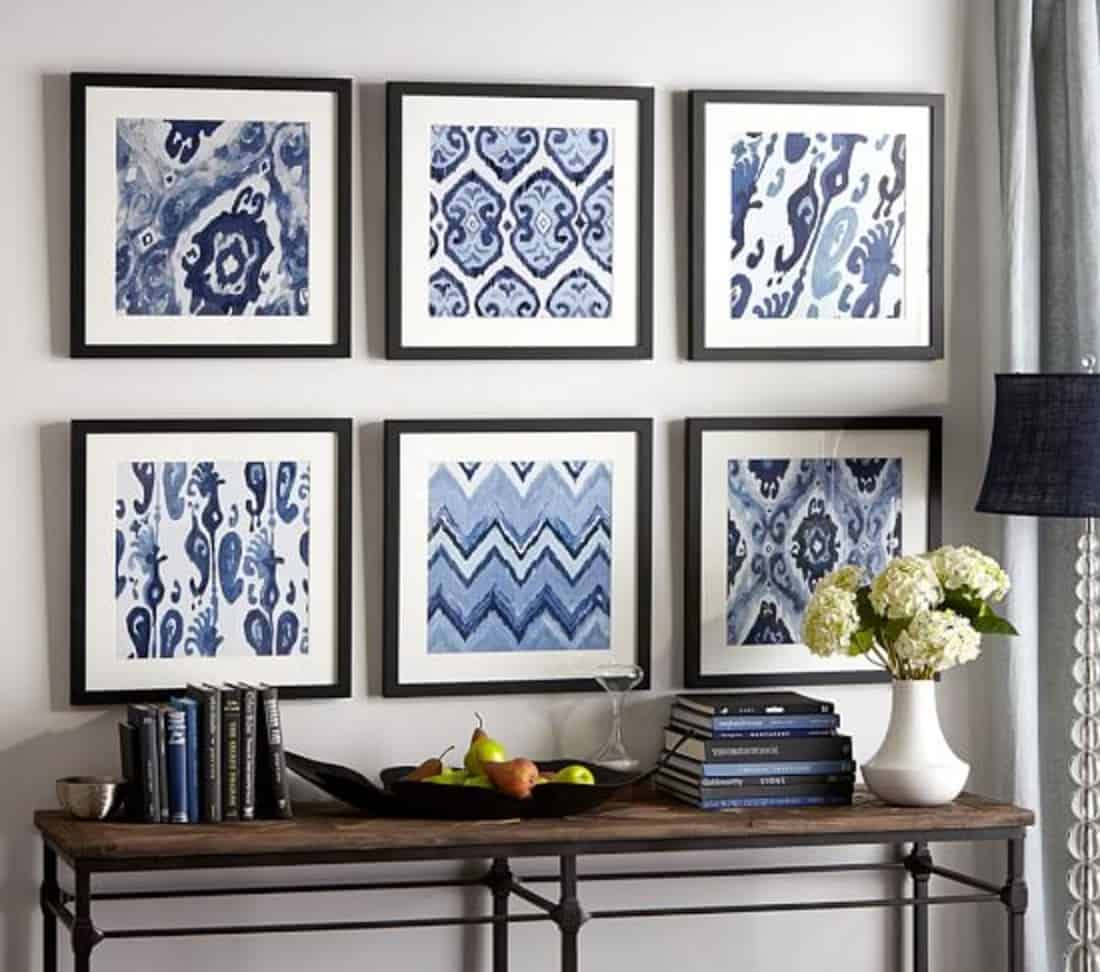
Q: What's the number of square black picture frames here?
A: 6